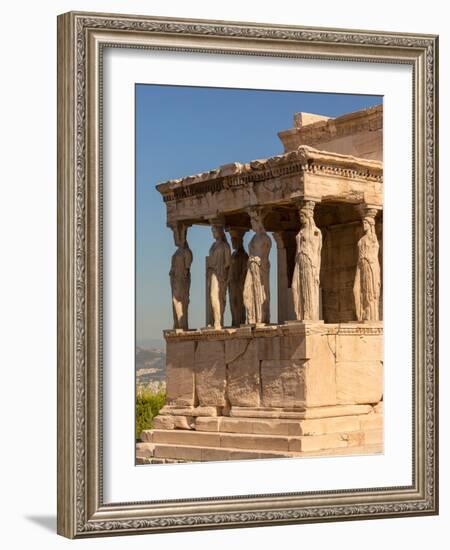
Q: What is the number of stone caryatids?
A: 6